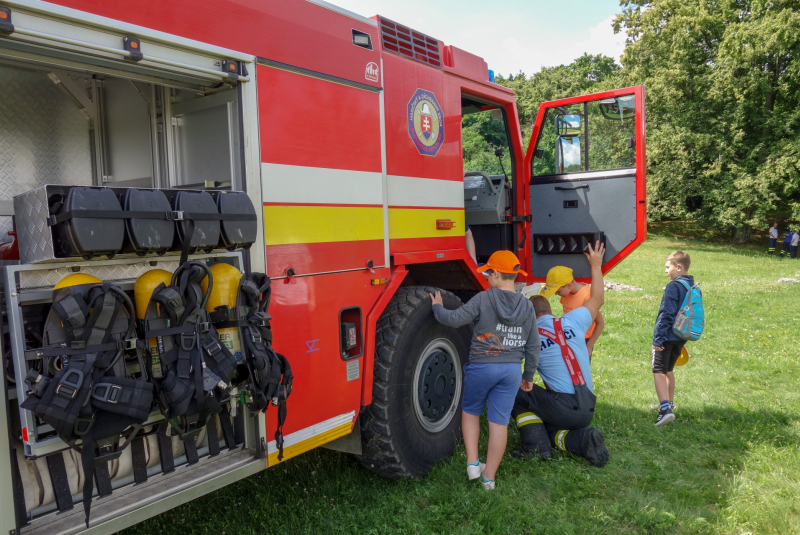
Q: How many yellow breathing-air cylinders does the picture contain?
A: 3